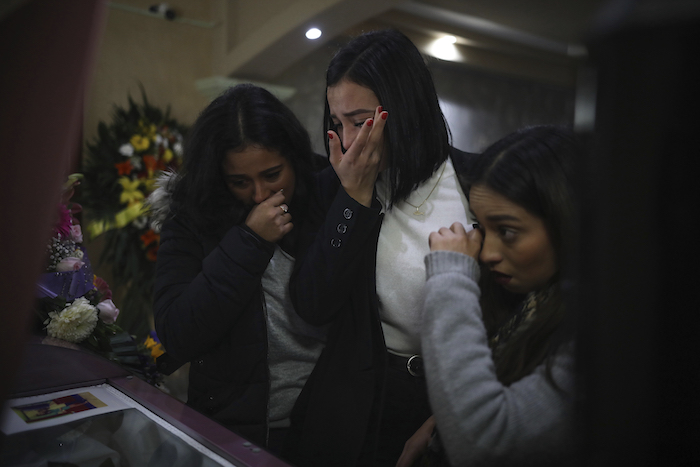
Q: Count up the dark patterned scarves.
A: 1